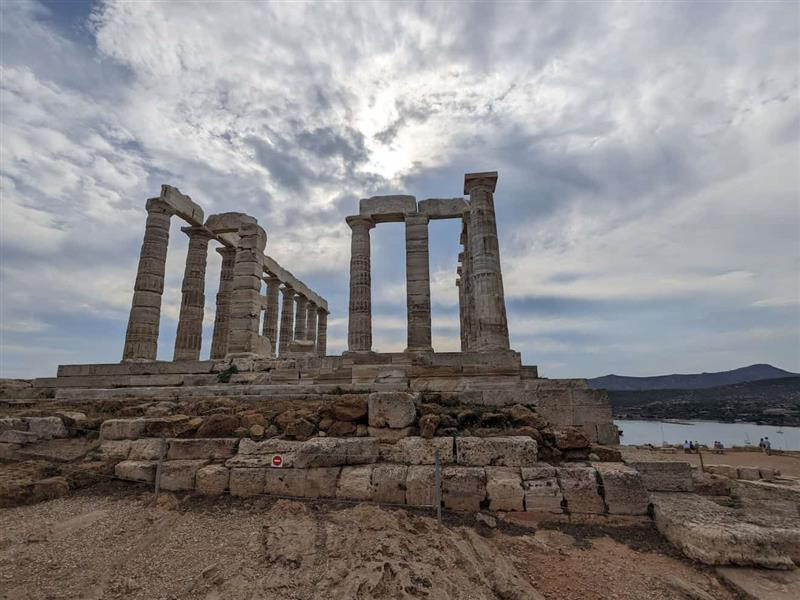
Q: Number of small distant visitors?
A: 7